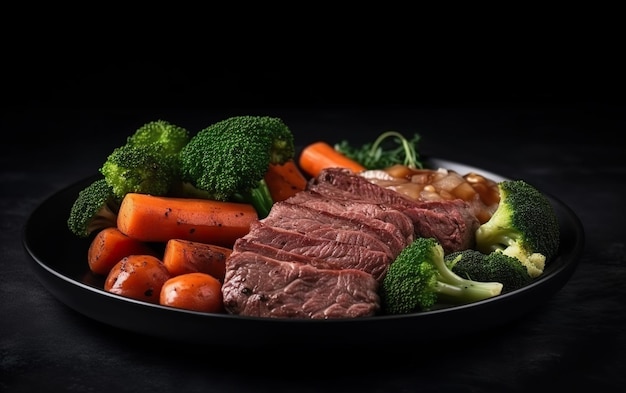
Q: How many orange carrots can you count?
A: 7